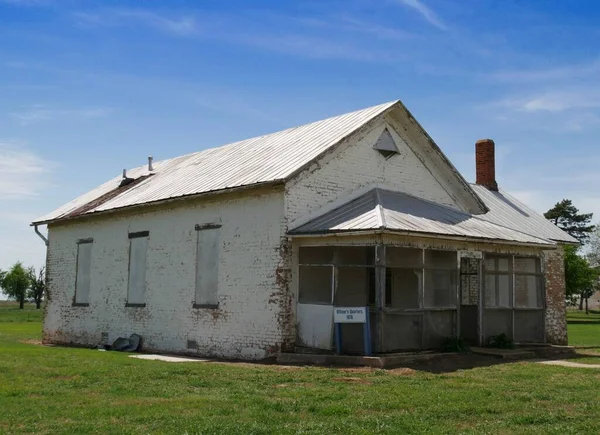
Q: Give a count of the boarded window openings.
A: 3